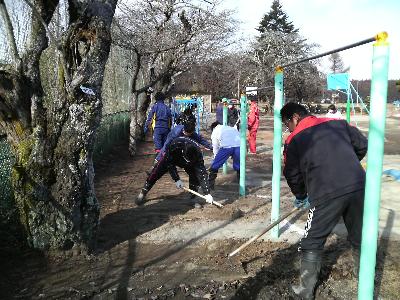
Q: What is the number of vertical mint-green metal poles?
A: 4